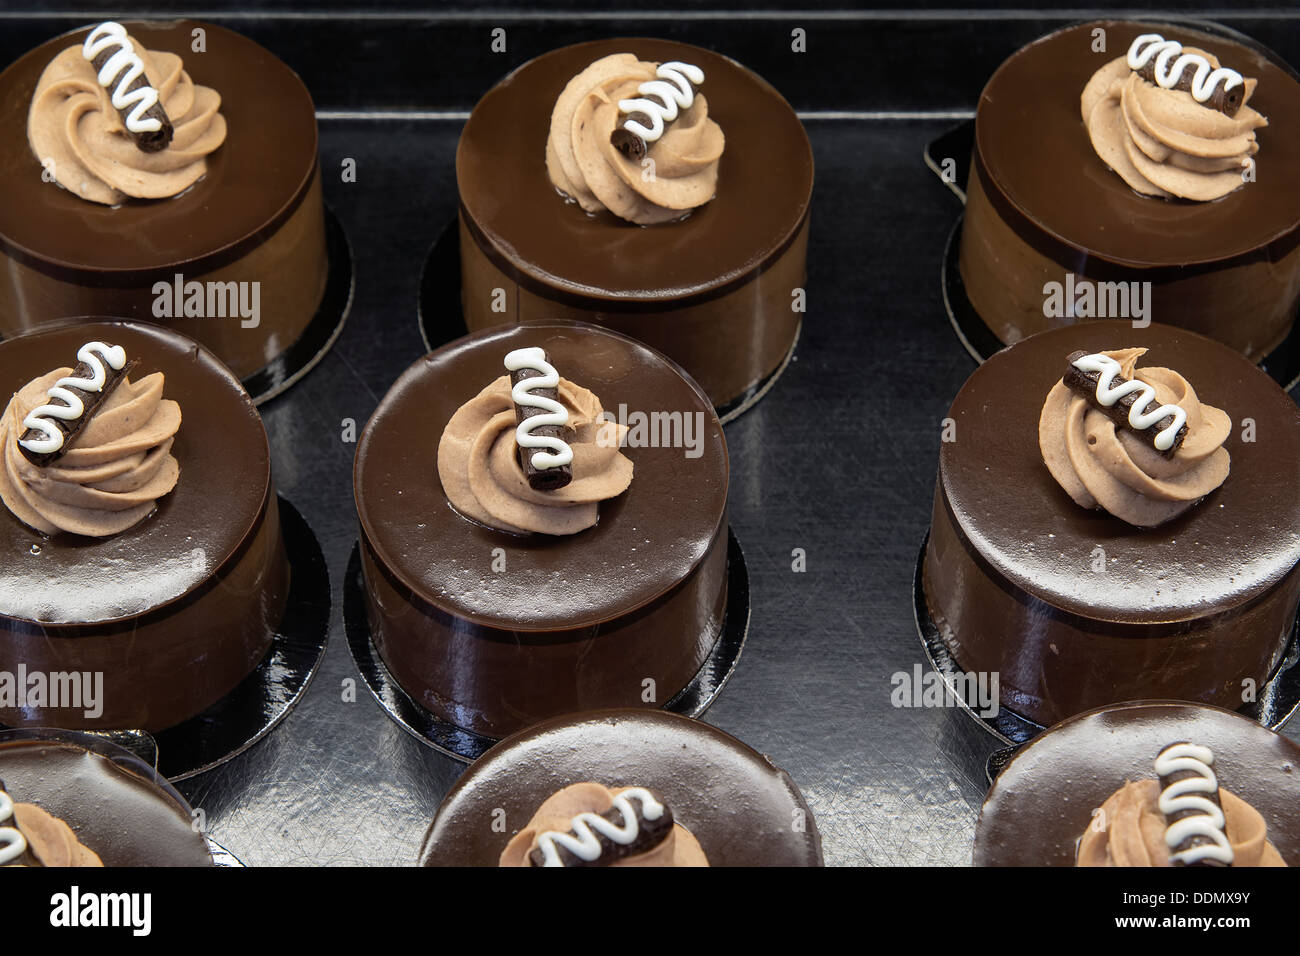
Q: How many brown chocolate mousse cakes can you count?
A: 9